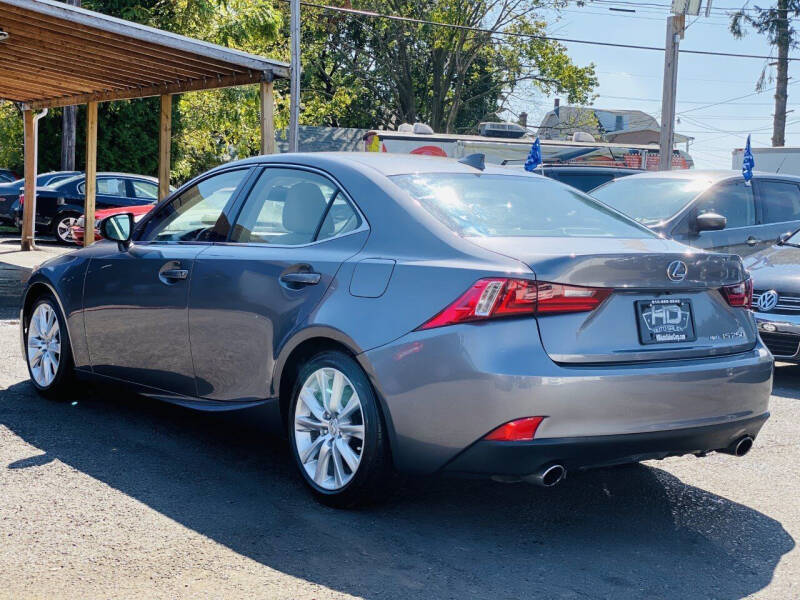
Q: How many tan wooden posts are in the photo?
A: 4